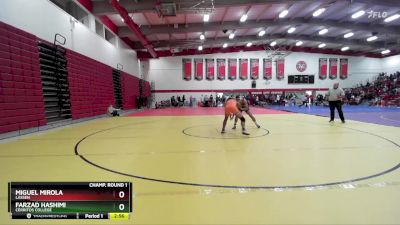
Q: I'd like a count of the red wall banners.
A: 12